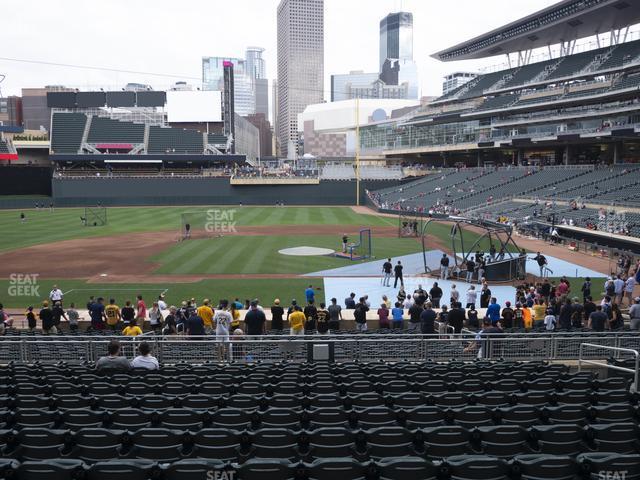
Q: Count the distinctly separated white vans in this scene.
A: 0